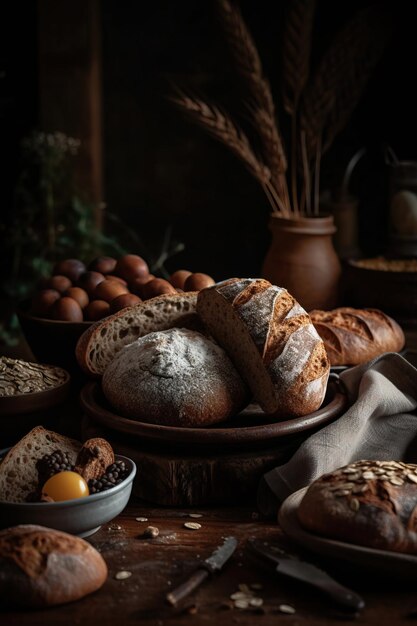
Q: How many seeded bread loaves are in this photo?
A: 1